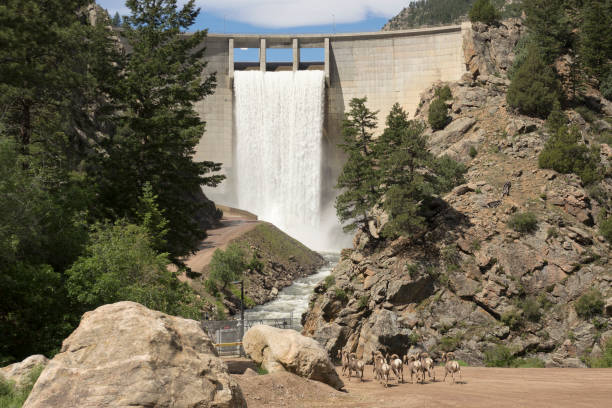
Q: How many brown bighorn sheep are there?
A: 8